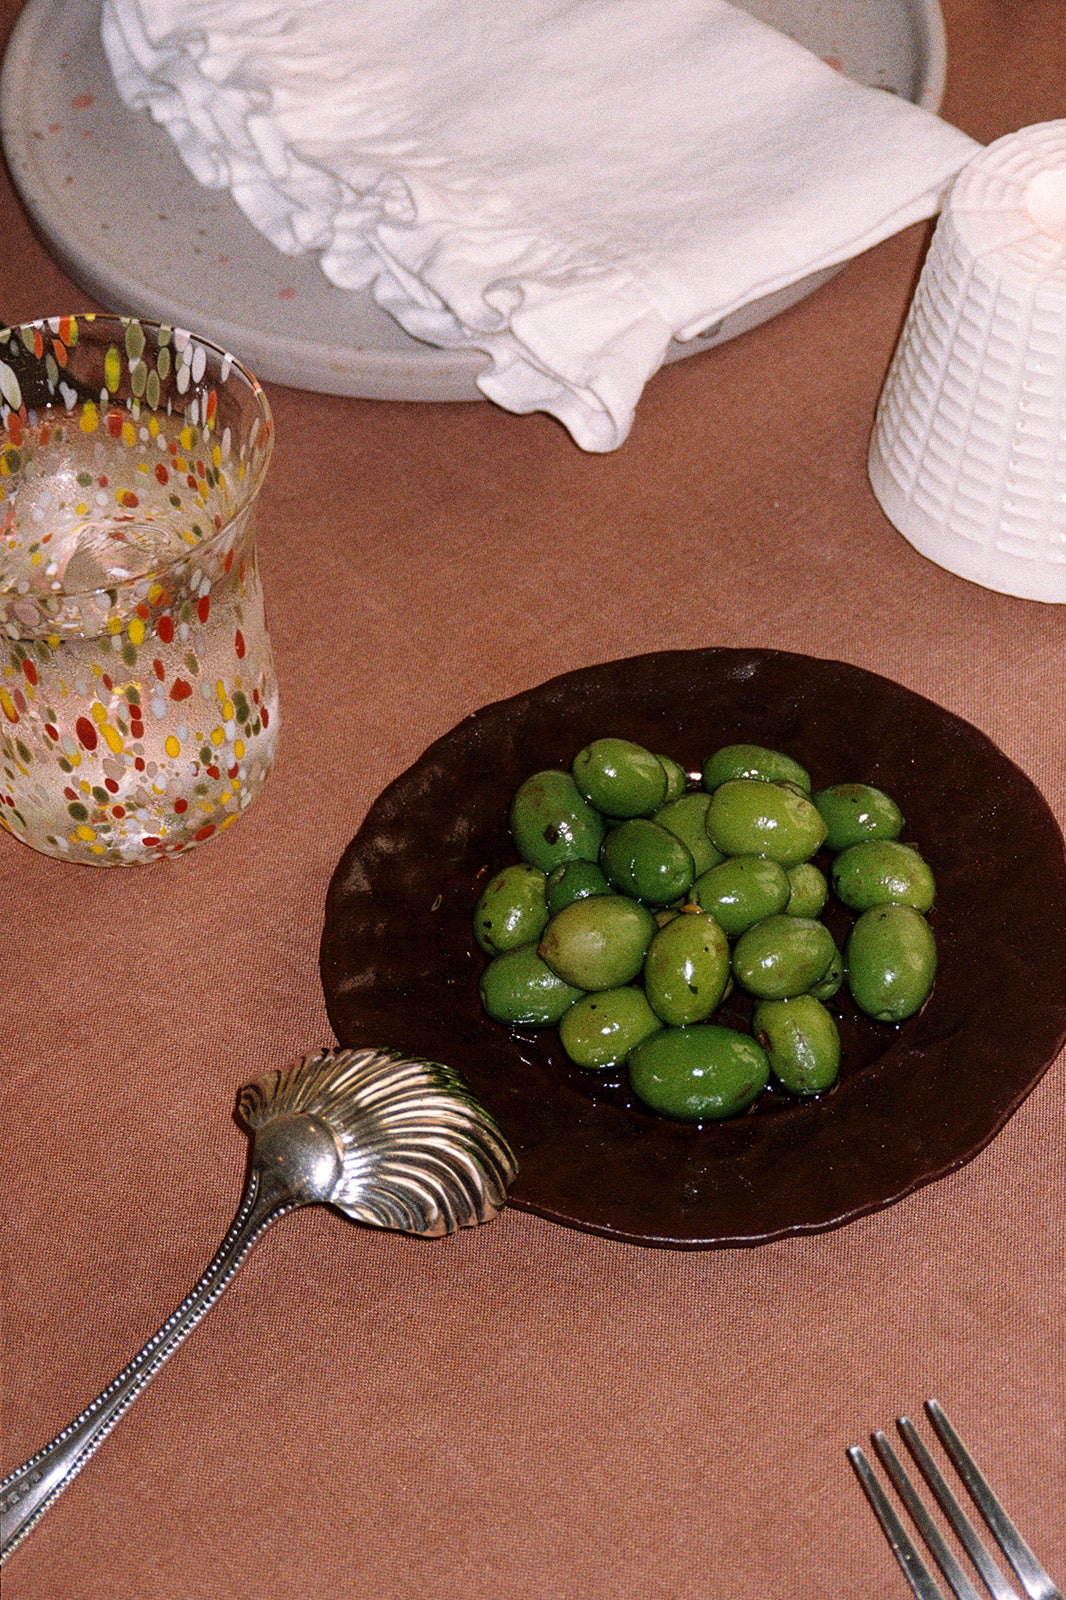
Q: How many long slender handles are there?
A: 1